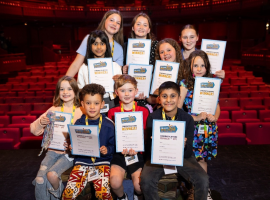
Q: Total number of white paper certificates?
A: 10